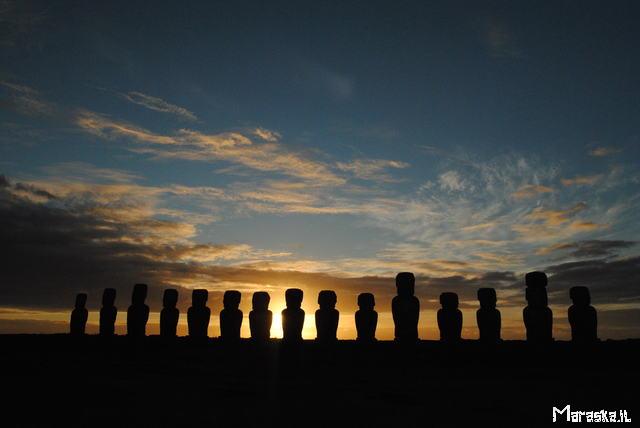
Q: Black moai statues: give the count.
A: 15